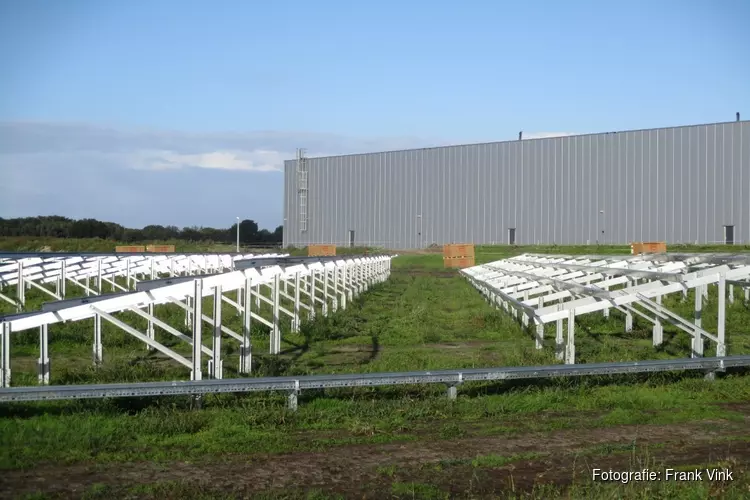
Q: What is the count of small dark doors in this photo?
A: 3